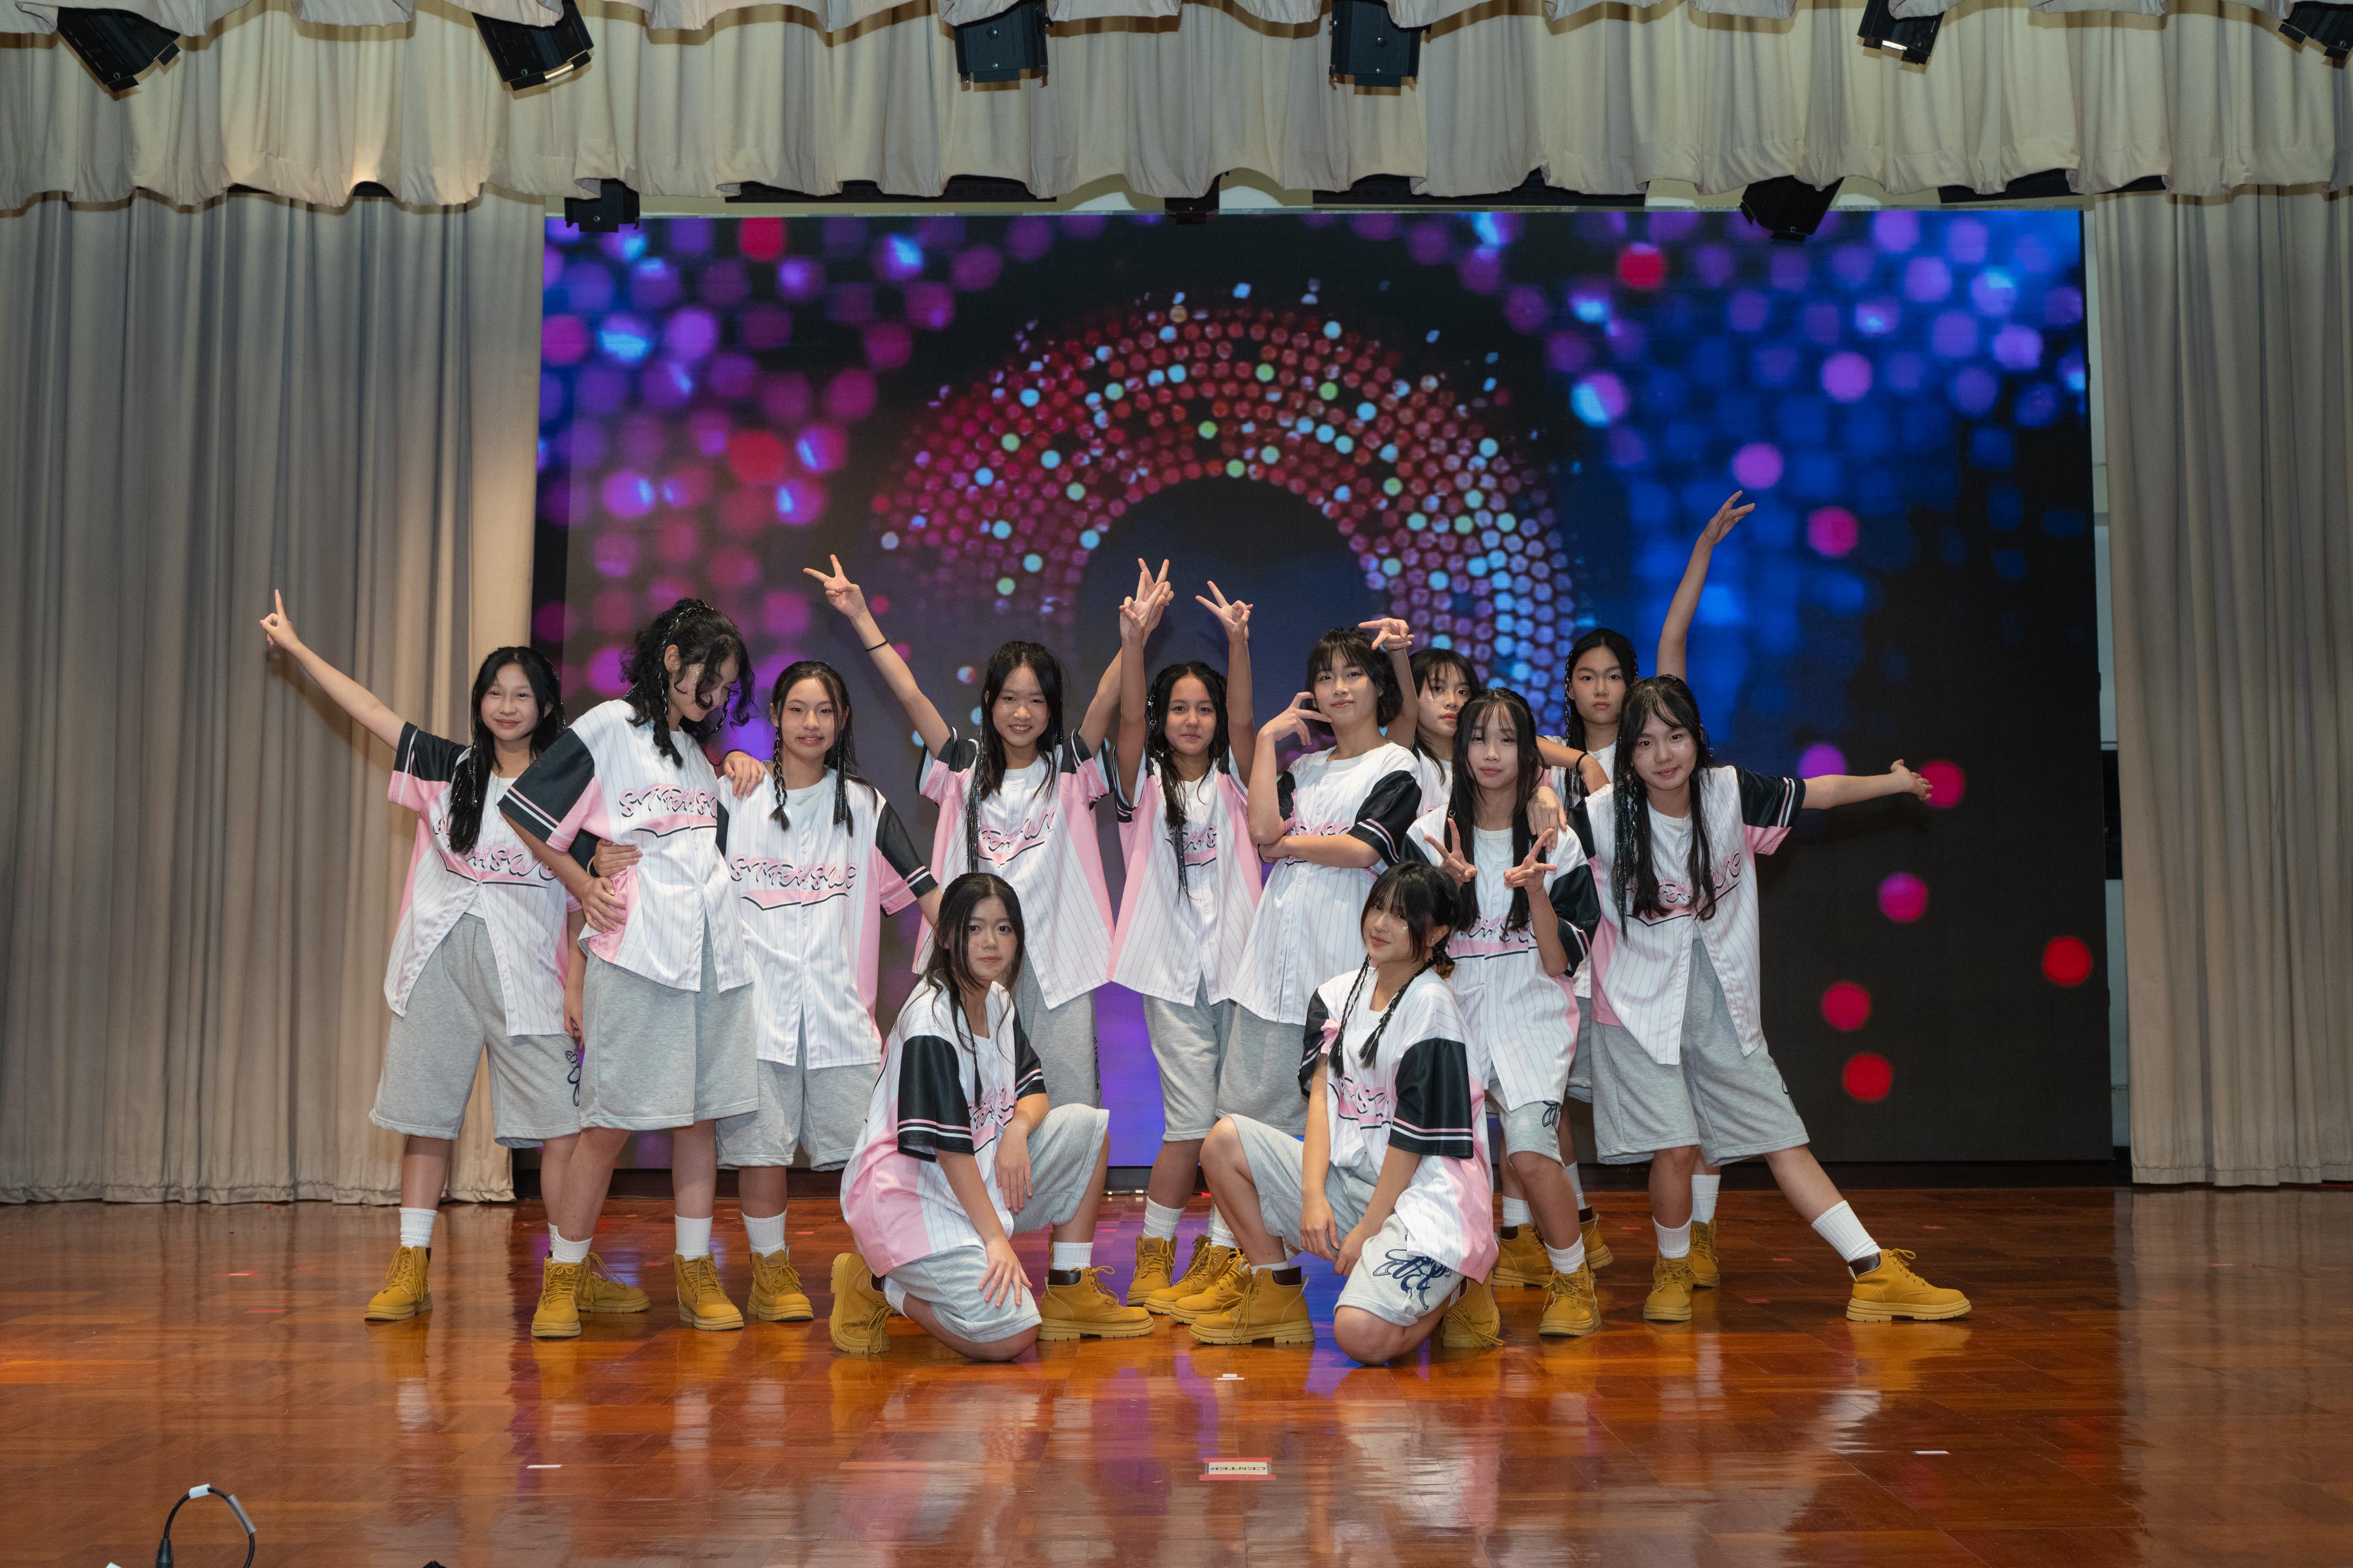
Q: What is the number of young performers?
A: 12